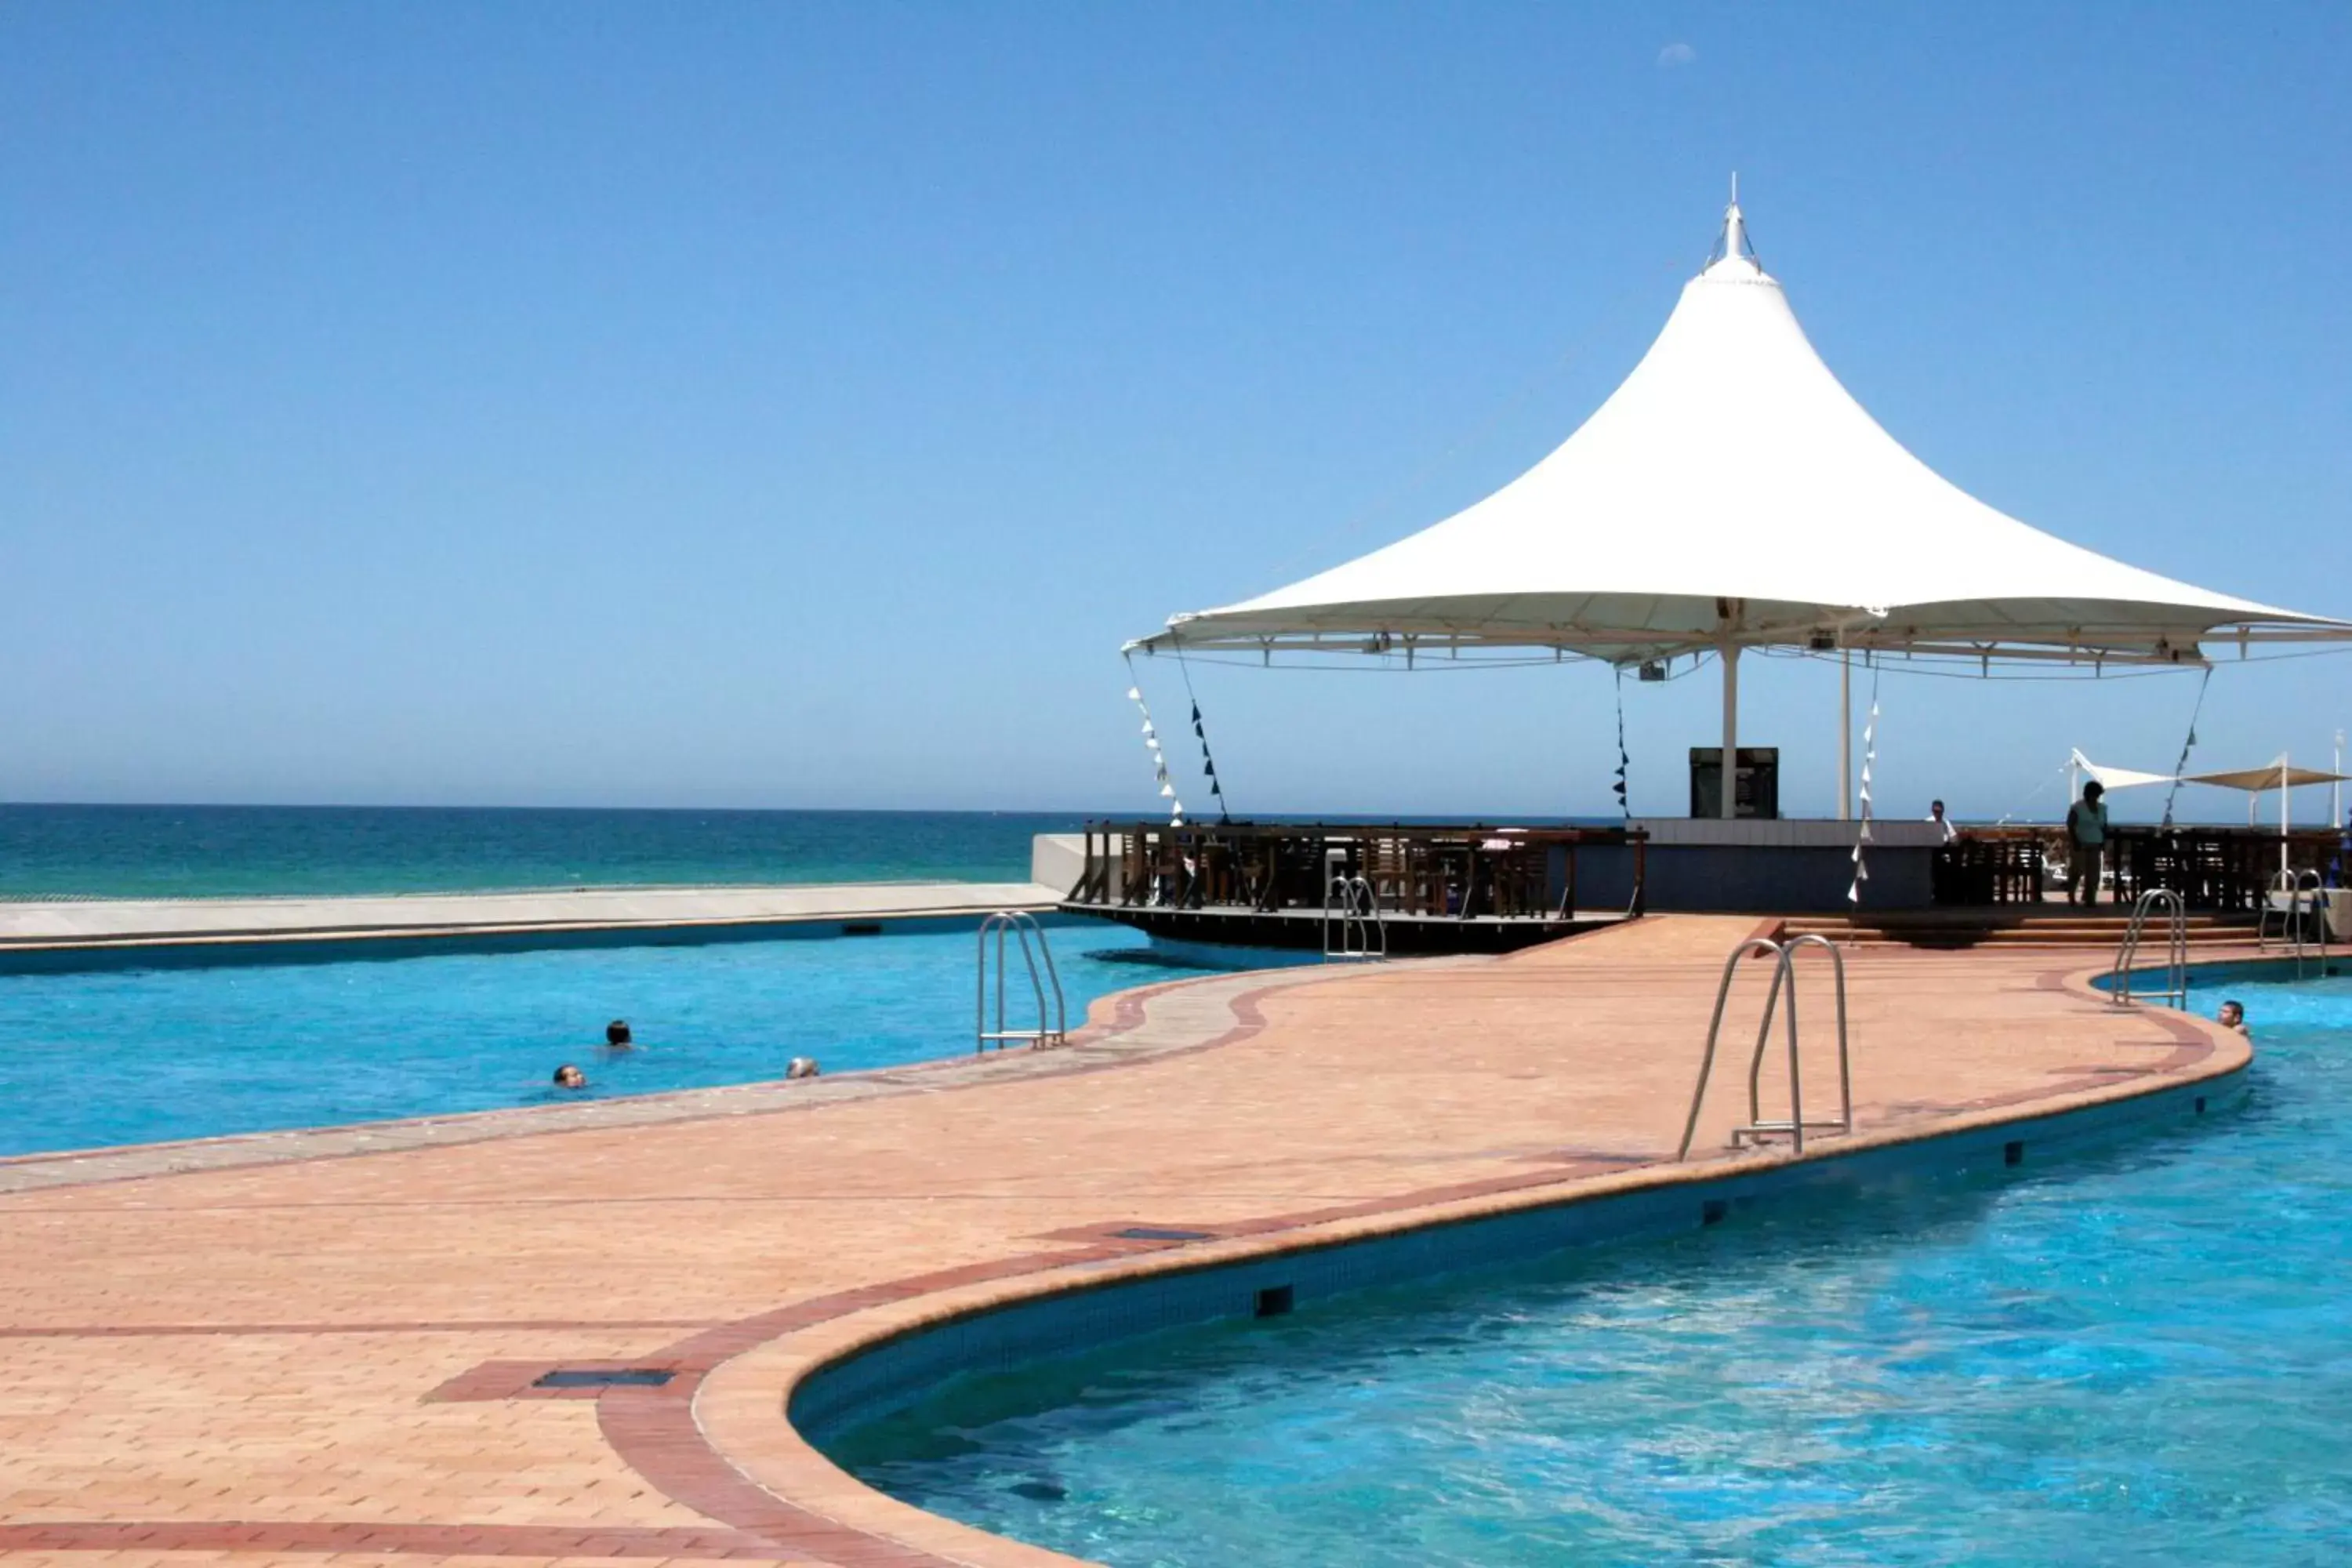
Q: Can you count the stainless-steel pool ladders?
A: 5